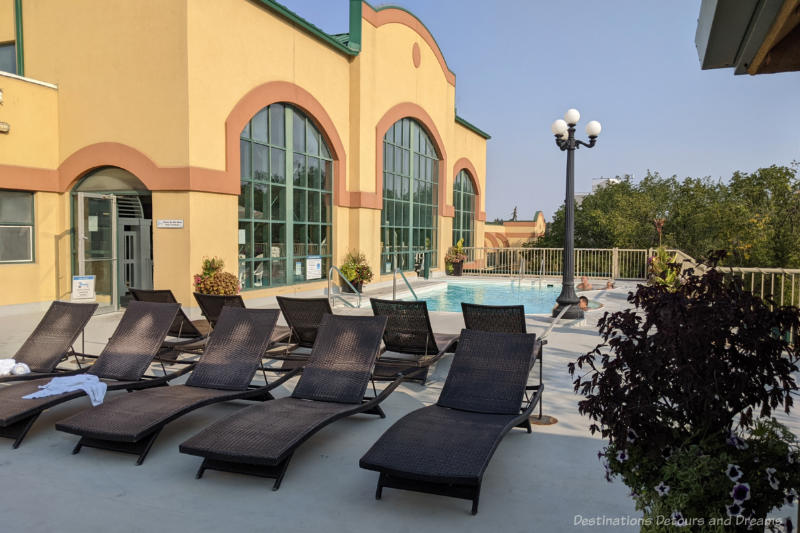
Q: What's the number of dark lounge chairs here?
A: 10